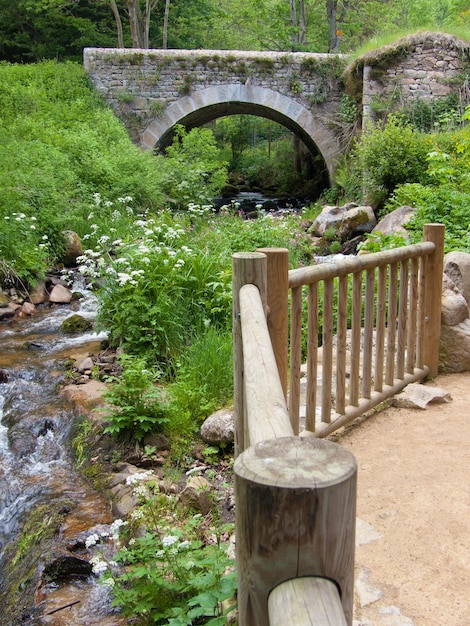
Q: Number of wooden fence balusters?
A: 11